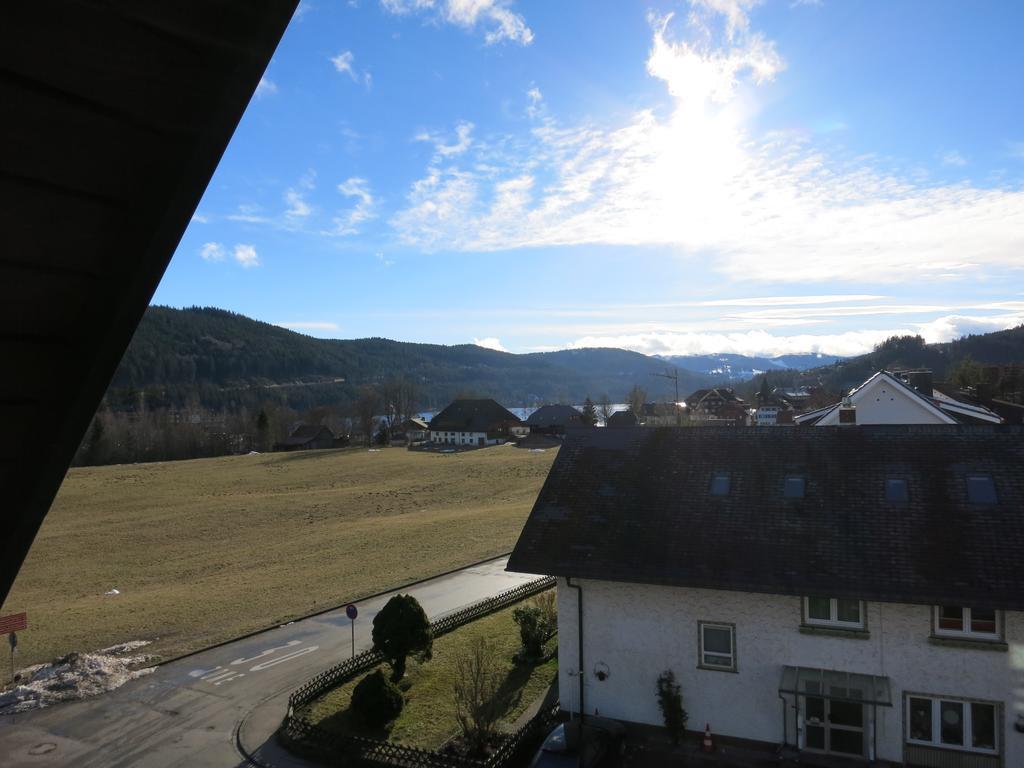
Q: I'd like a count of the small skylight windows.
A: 4